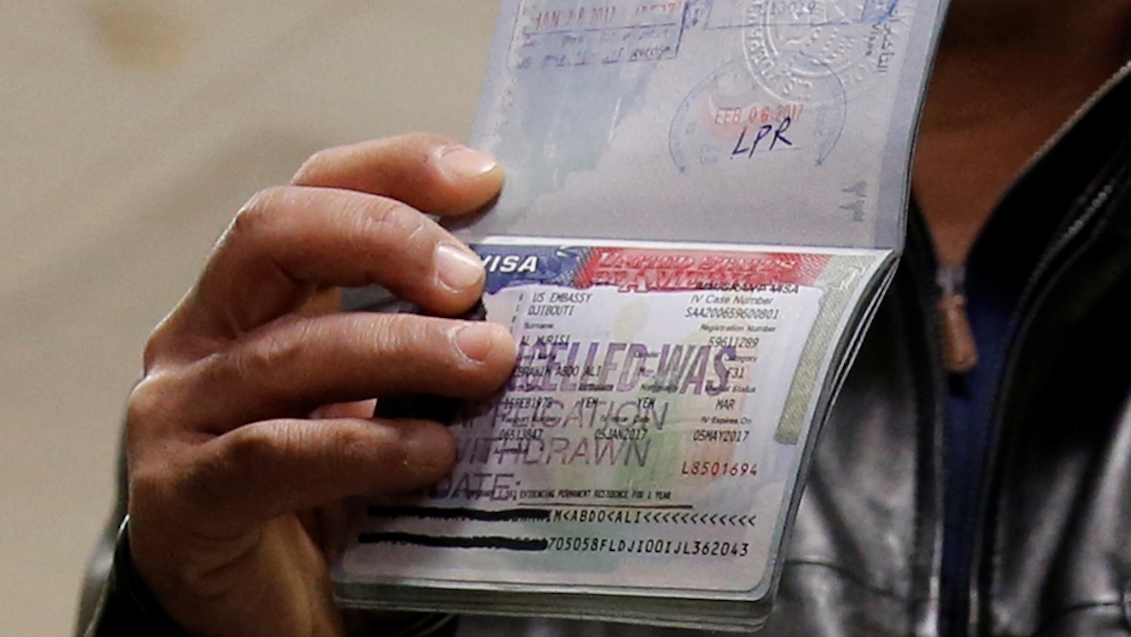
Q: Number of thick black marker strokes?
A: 2